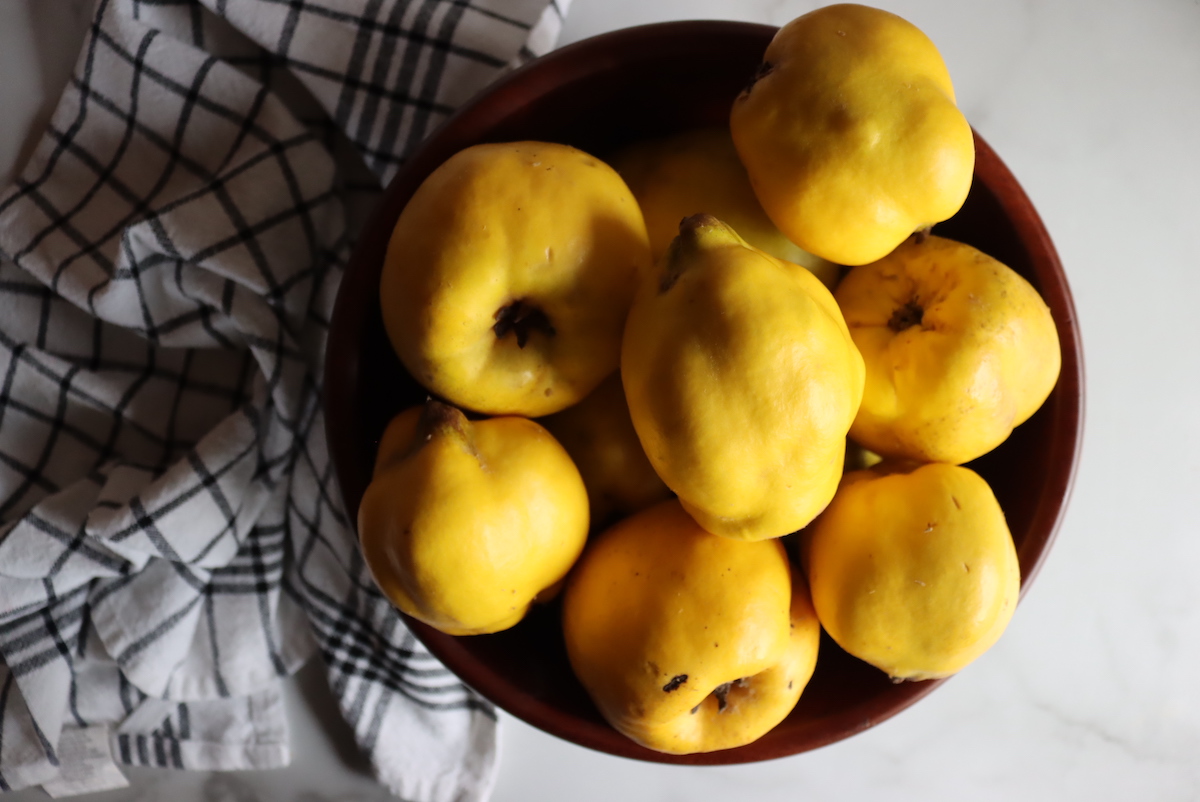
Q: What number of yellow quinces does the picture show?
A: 9